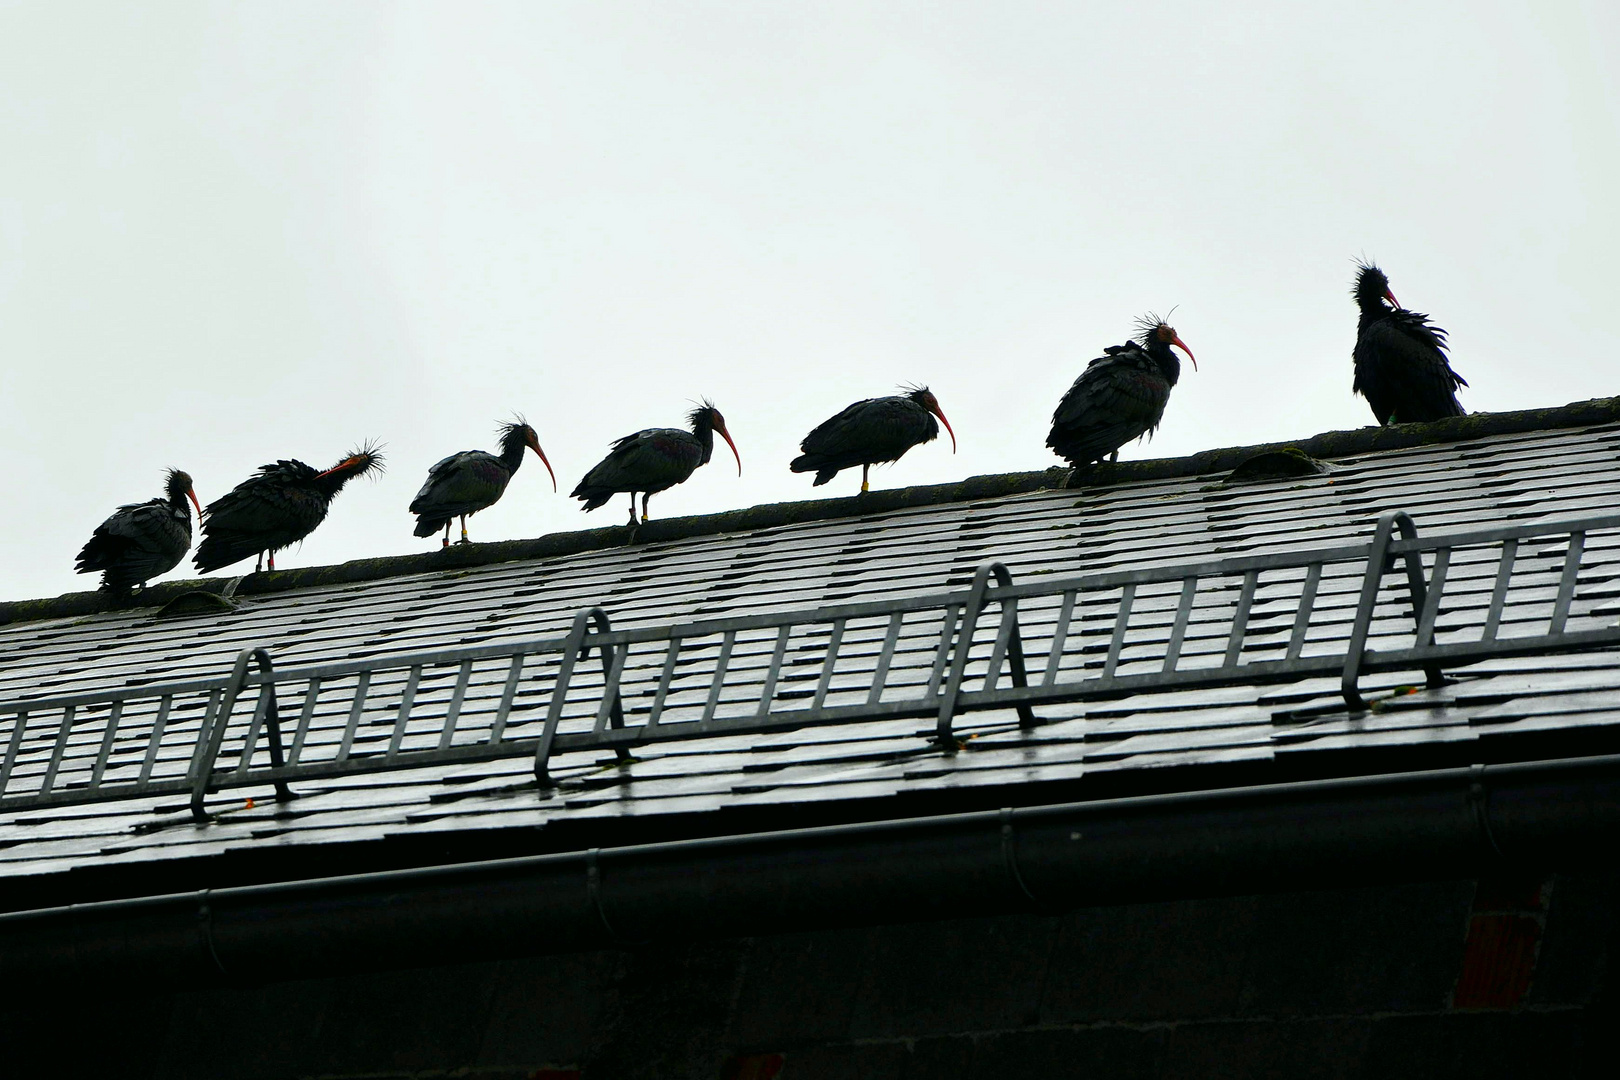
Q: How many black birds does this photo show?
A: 7